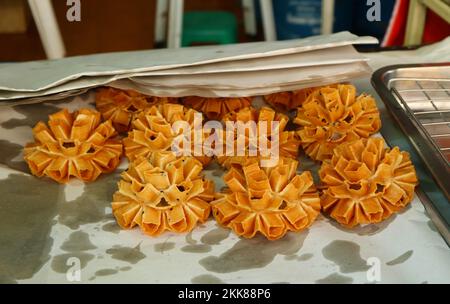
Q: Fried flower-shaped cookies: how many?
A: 10